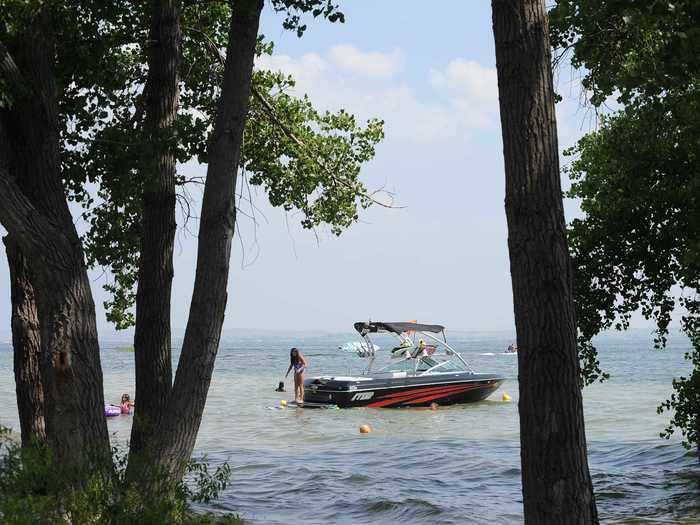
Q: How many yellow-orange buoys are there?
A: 3